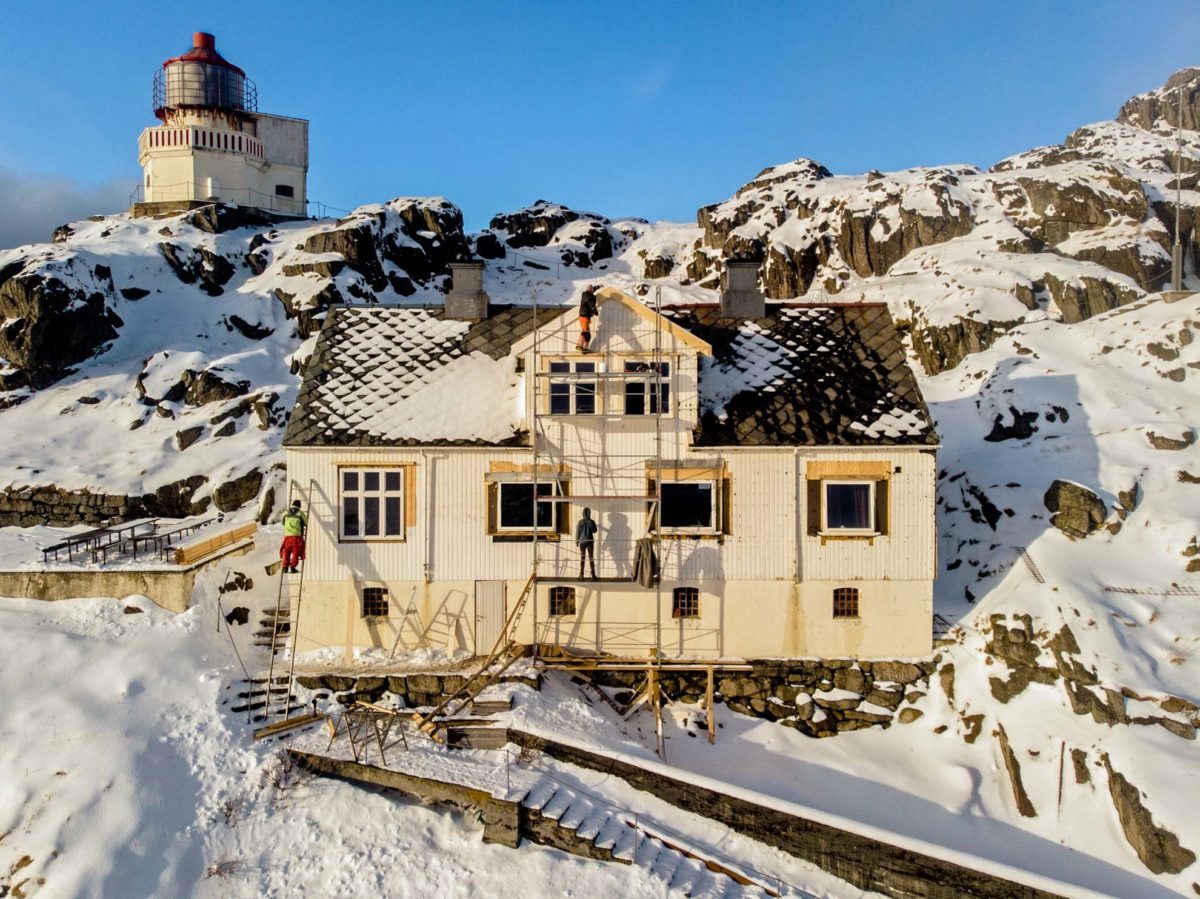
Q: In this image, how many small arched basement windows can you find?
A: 4